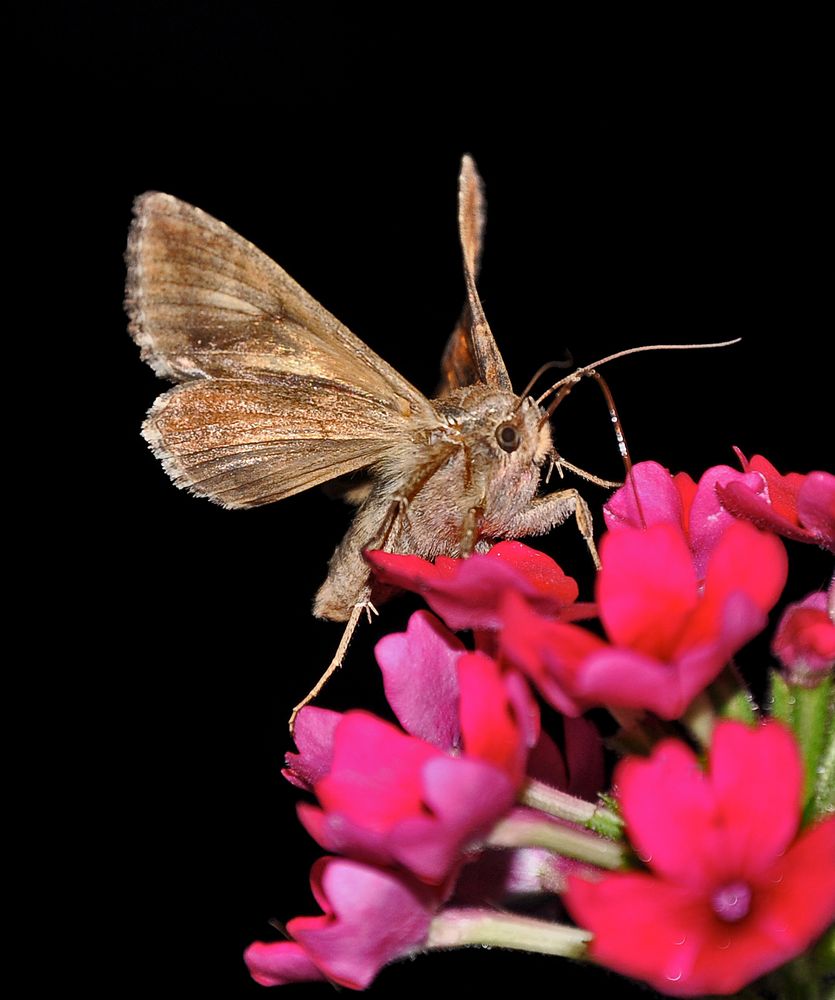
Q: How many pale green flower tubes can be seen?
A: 3